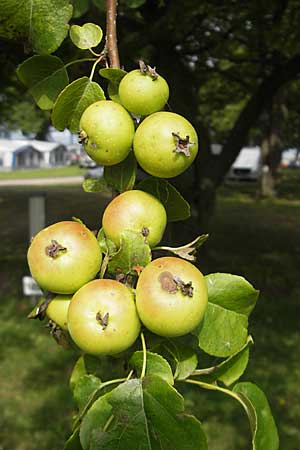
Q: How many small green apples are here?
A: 8